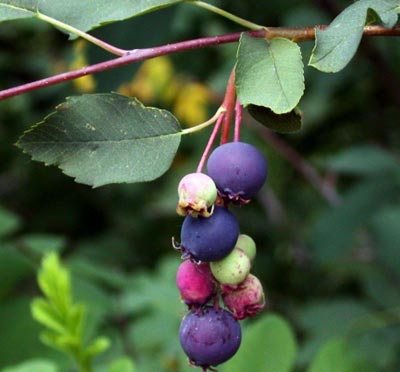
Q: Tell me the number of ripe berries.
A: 3